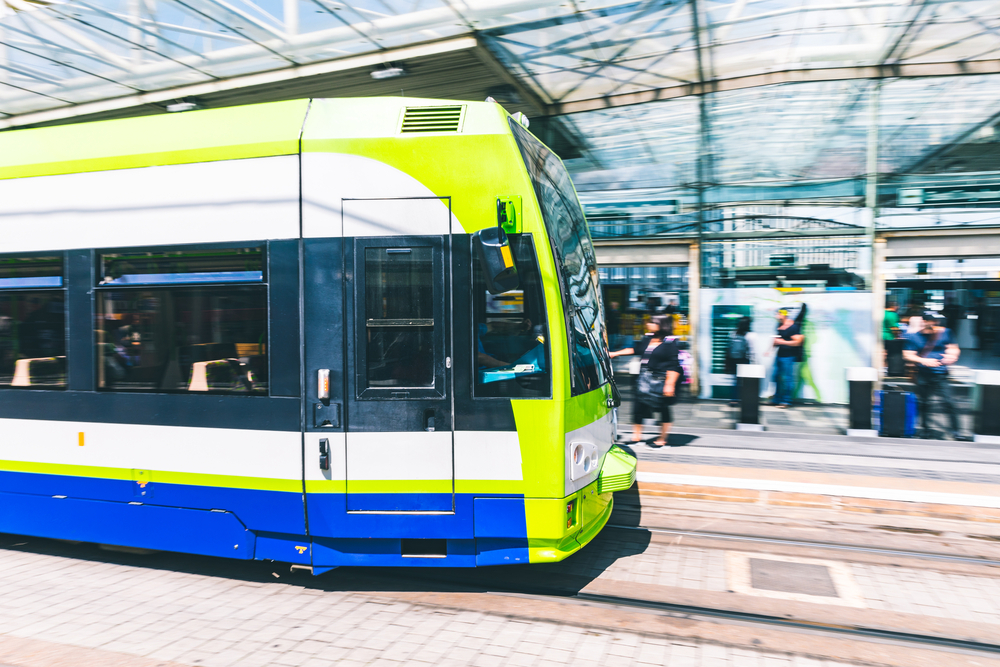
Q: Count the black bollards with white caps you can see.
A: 3